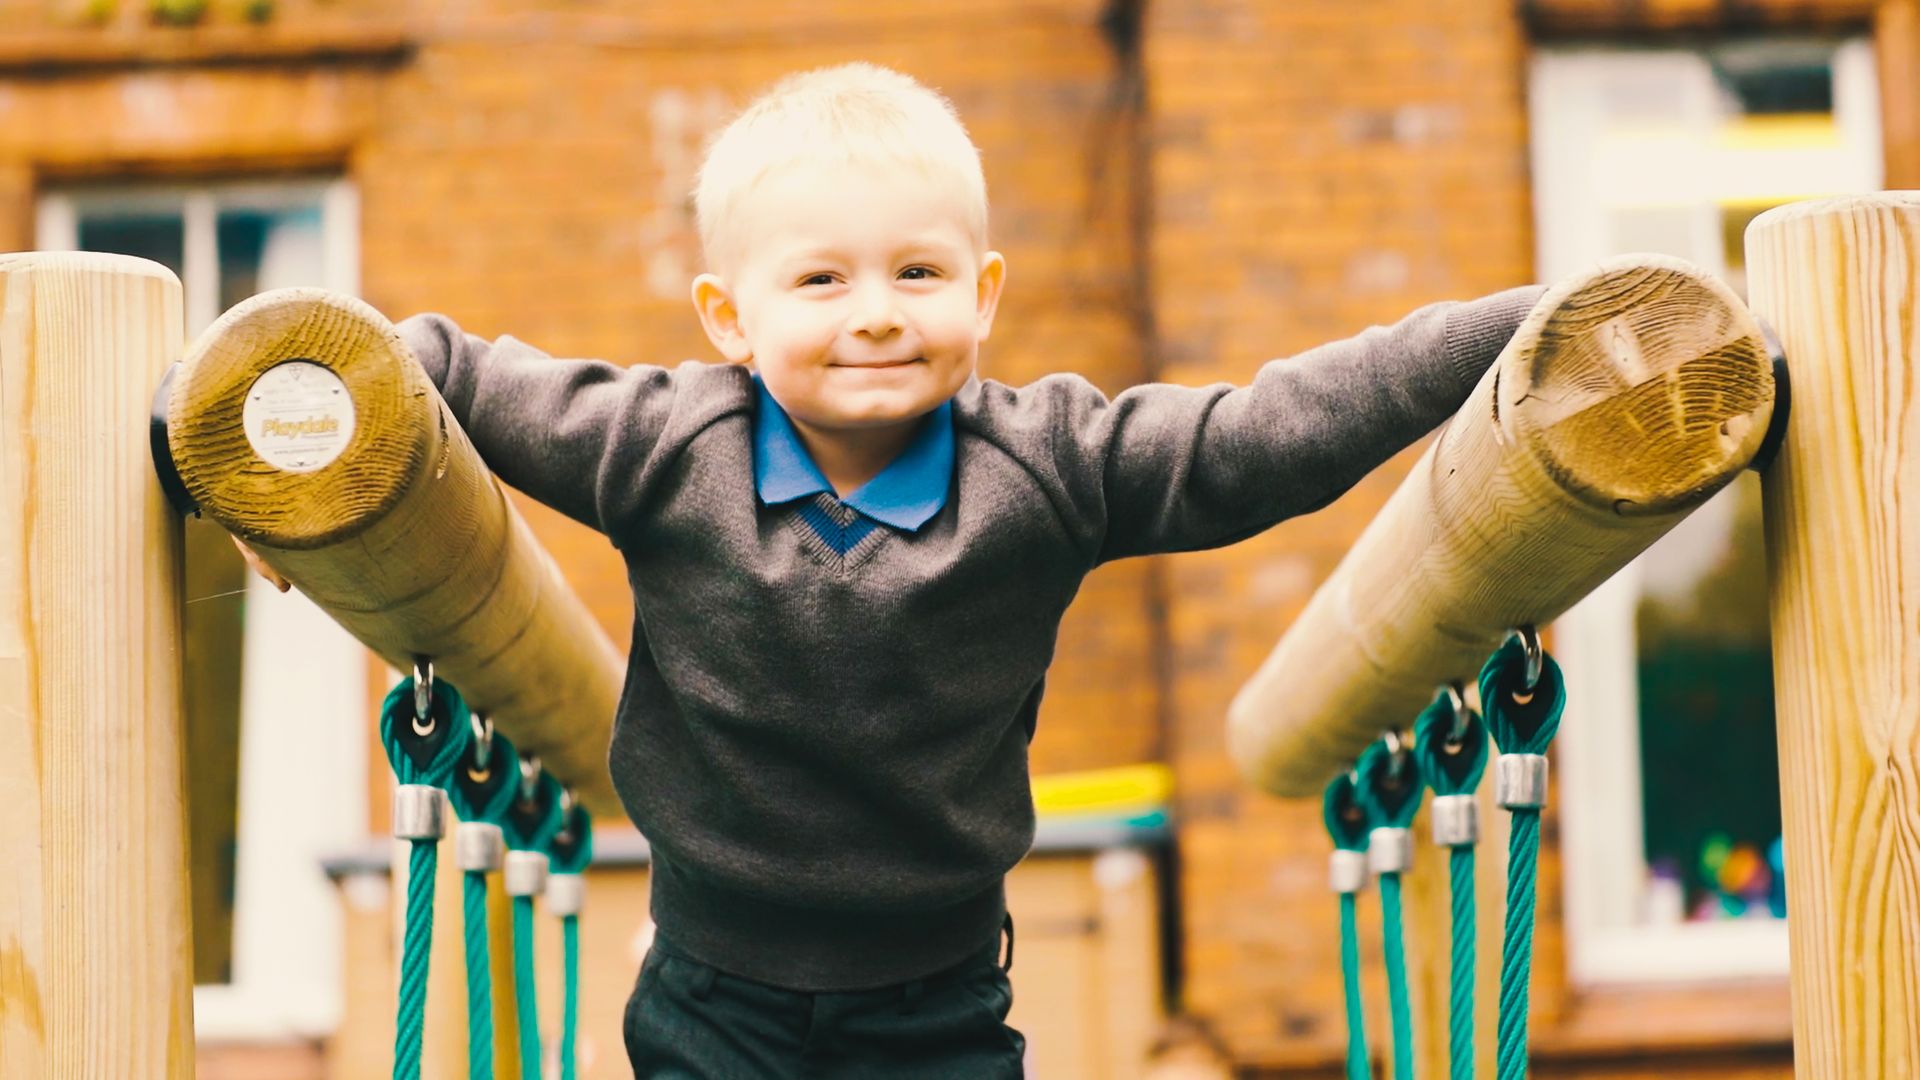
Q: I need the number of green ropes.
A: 8